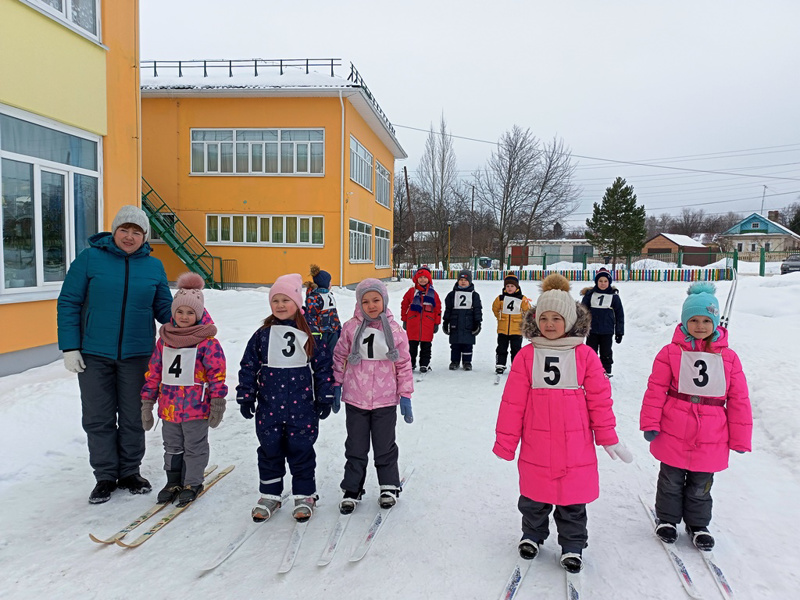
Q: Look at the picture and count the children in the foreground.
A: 5